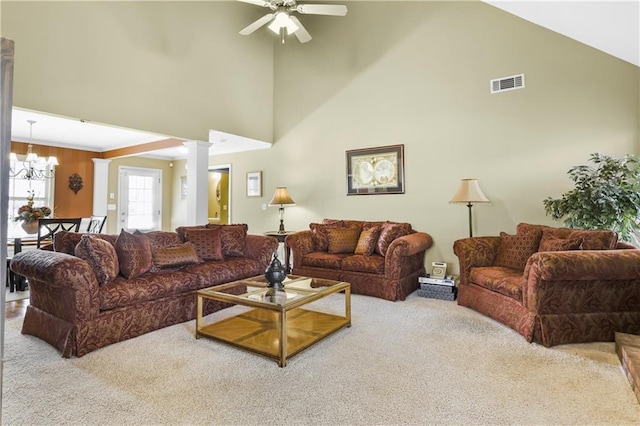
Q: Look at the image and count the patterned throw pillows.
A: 11